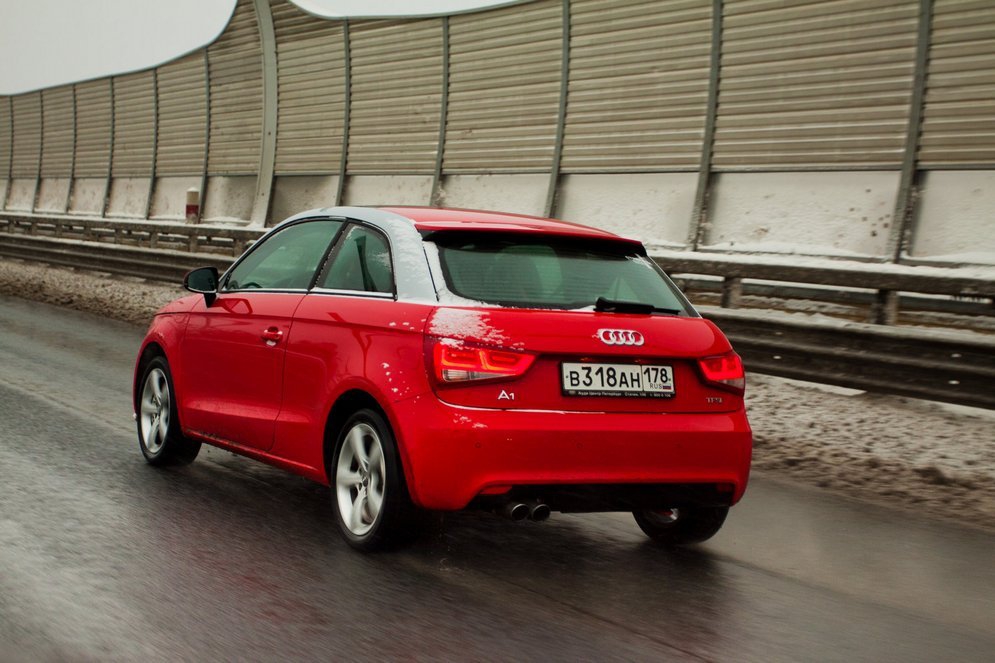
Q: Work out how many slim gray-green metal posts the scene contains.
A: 11